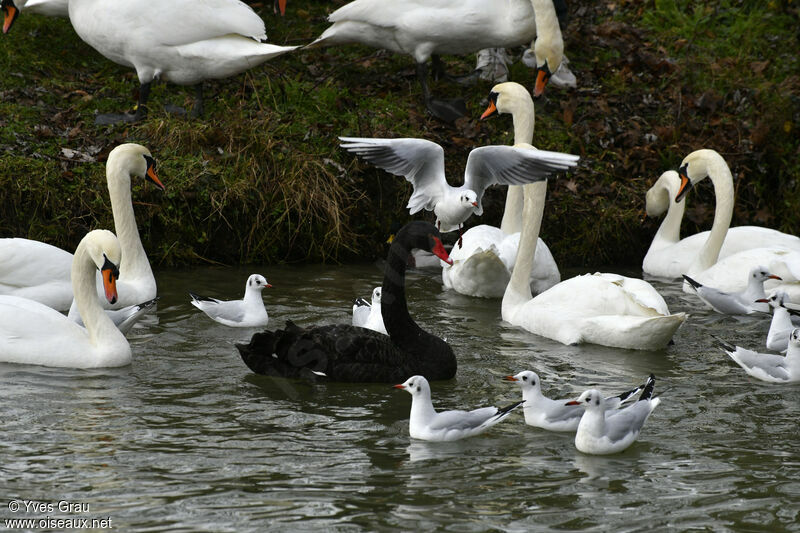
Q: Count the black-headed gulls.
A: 10